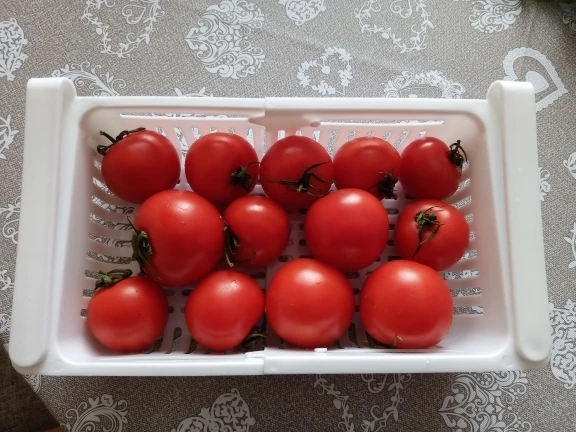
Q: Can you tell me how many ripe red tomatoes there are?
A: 13